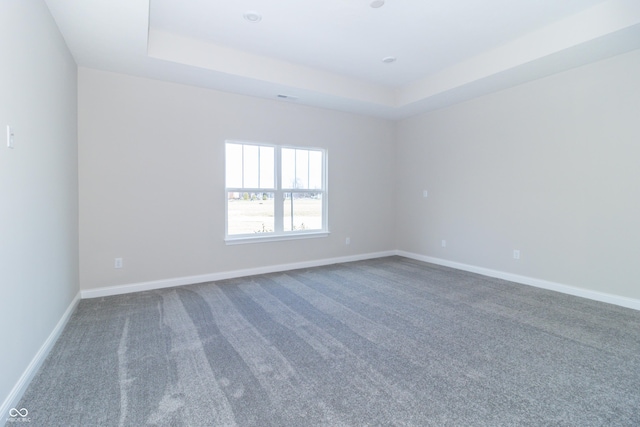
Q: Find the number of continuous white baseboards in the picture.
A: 3